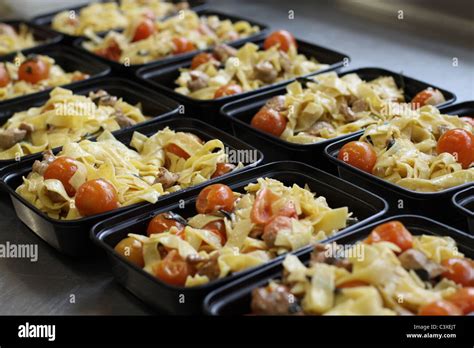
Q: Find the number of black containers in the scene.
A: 12